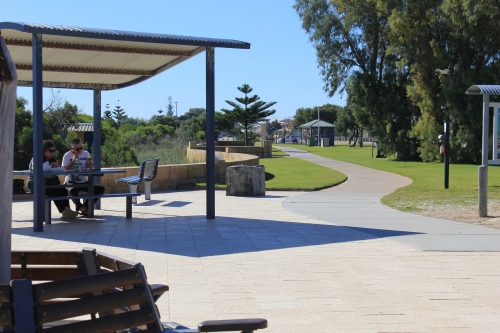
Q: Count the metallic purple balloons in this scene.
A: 0